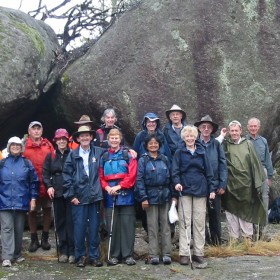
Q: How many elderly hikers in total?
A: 14